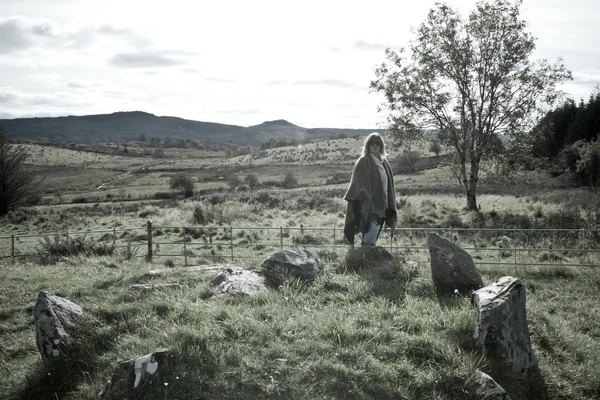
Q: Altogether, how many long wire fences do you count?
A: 1